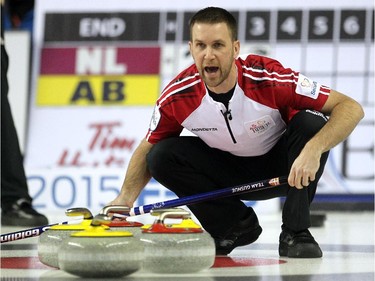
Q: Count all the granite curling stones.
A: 5